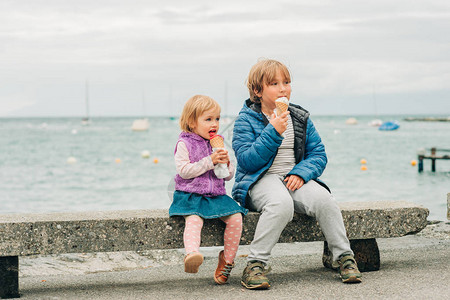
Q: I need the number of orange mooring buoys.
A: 5